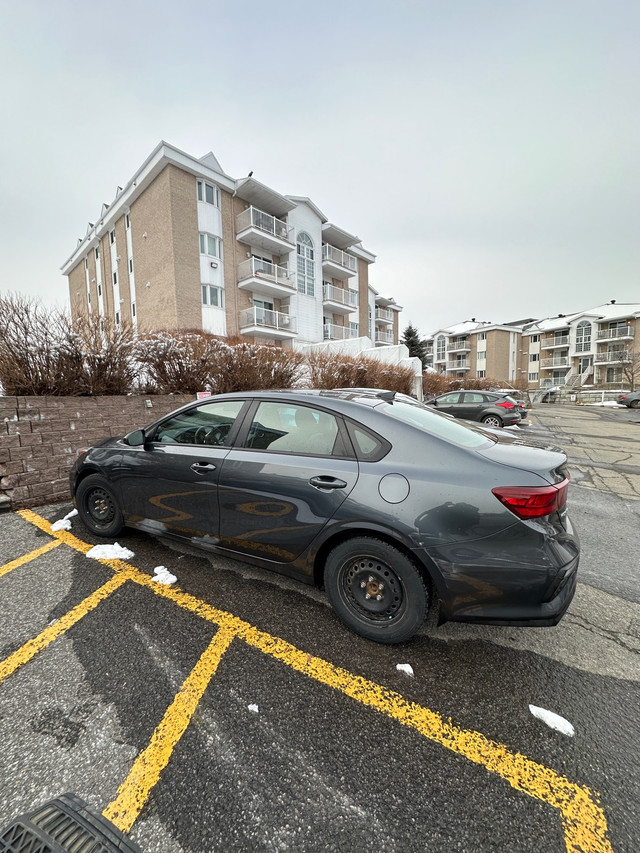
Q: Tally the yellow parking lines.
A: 4